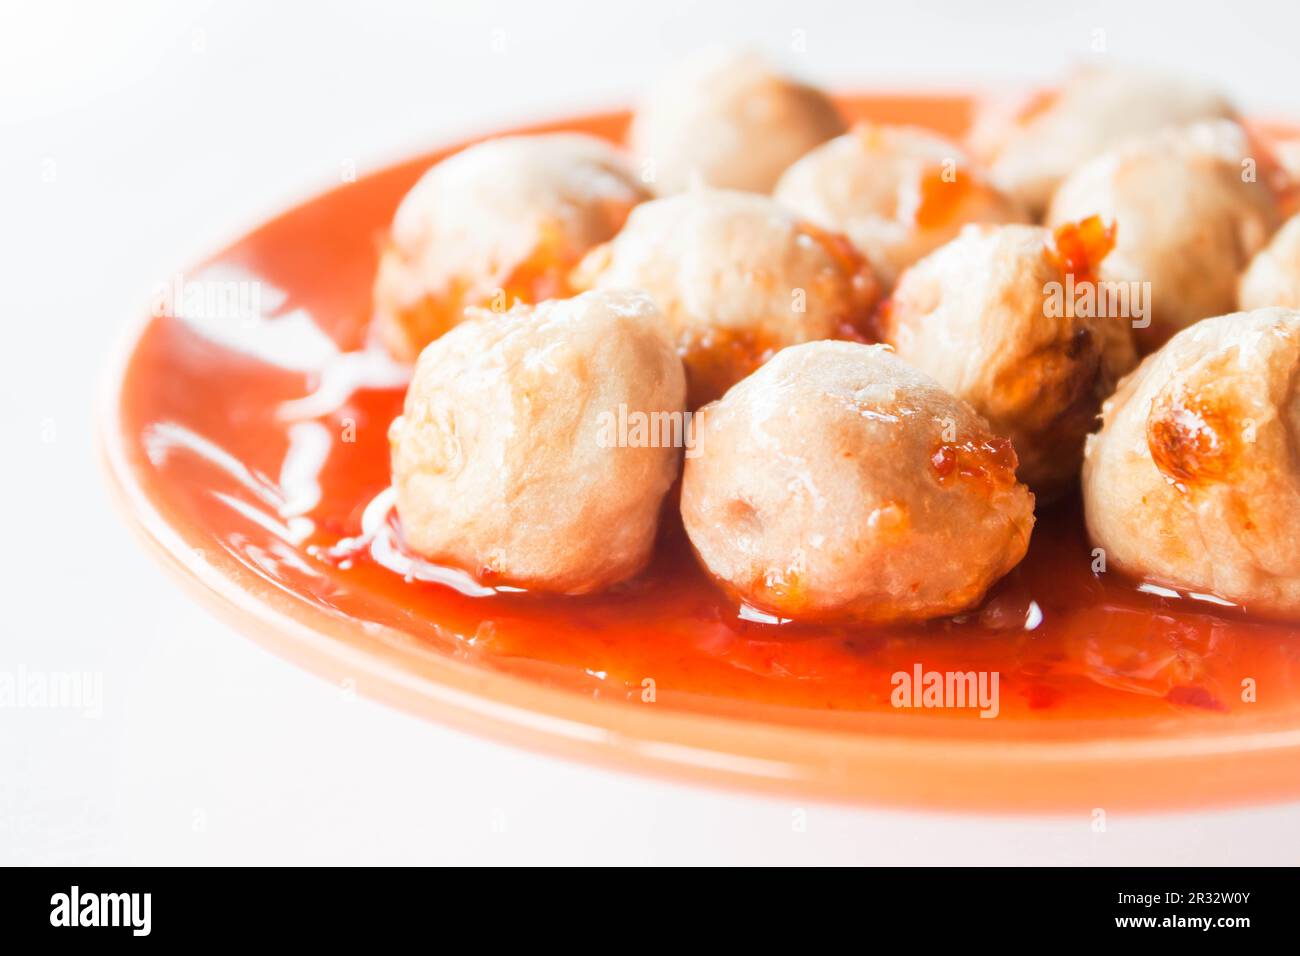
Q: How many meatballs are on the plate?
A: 11